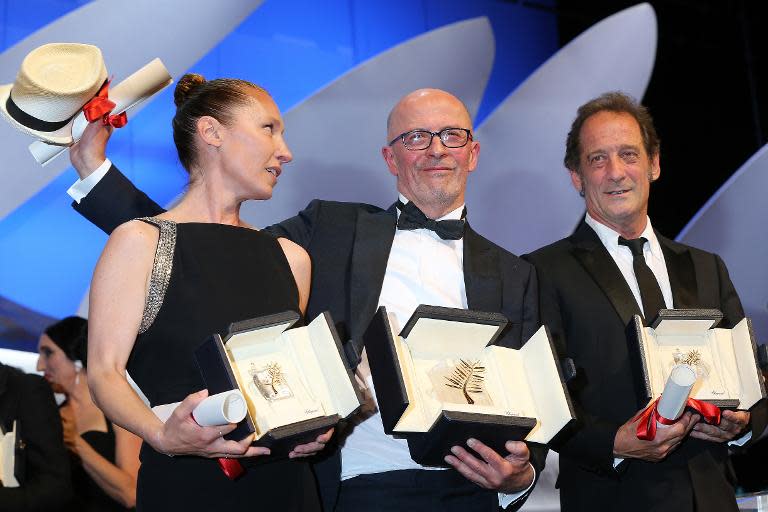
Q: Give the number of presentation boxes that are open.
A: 3